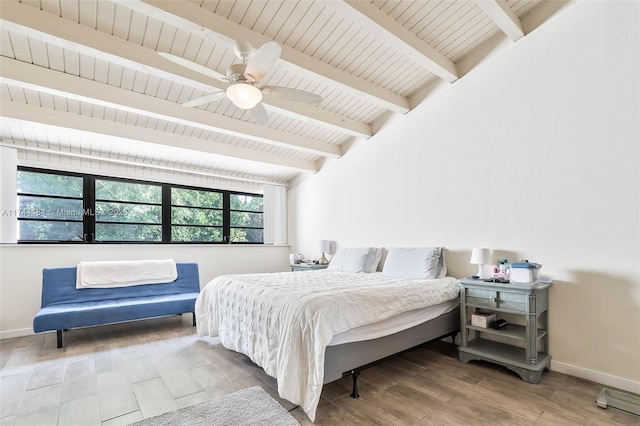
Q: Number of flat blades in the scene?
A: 5